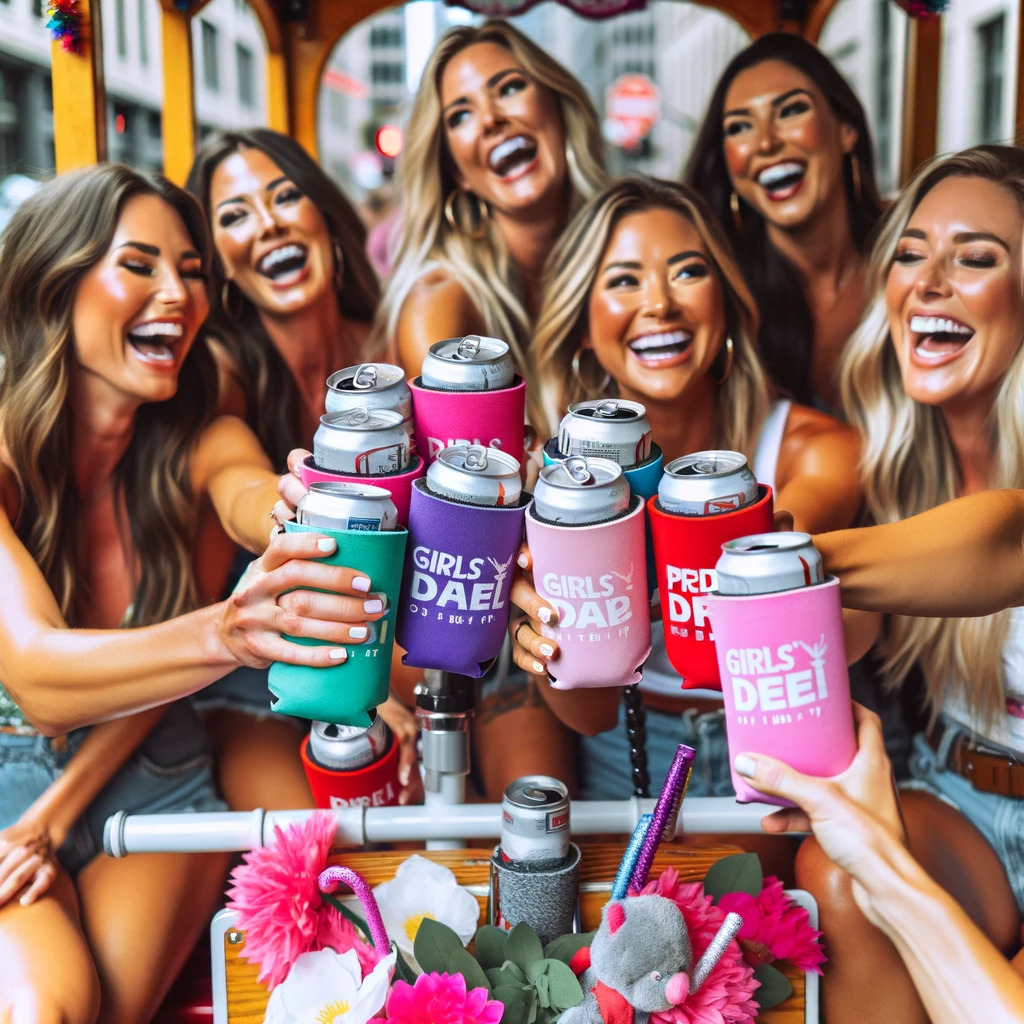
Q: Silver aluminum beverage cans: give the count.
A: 11